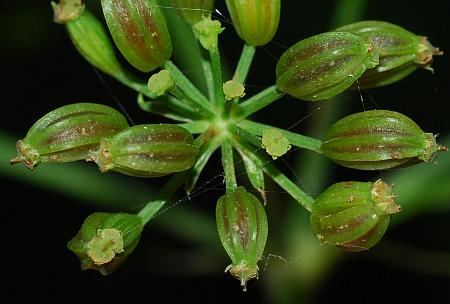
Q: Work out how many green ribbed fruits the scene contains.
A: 12